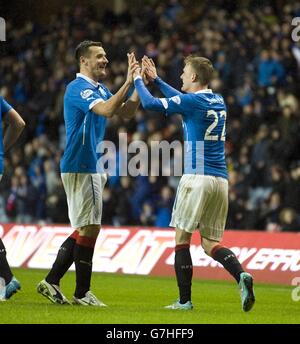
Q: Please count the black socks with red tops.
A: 4